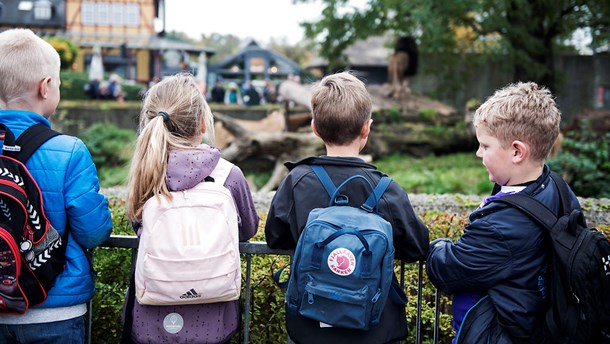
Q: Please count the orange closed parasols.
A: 0